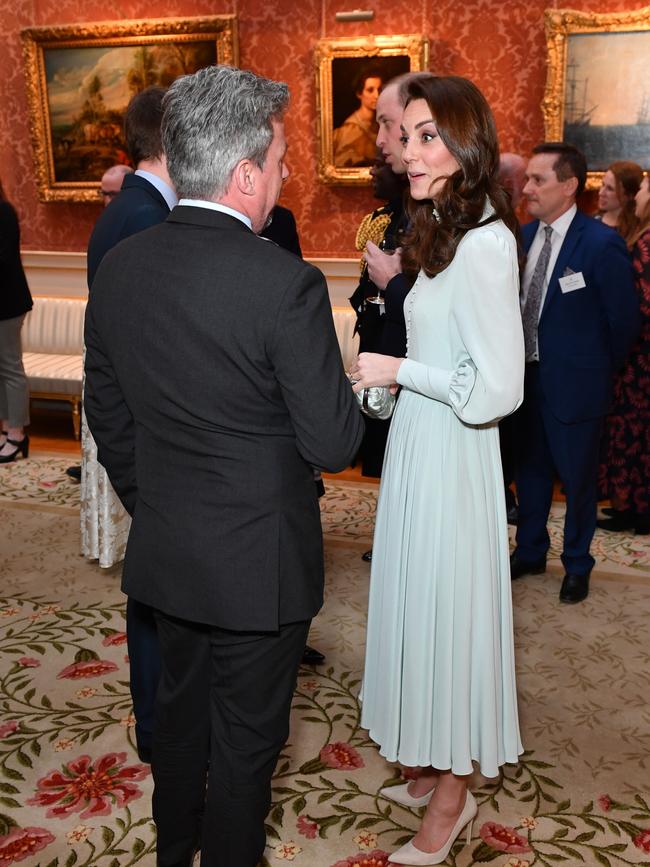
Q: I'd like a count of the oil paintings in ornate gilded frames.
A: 3